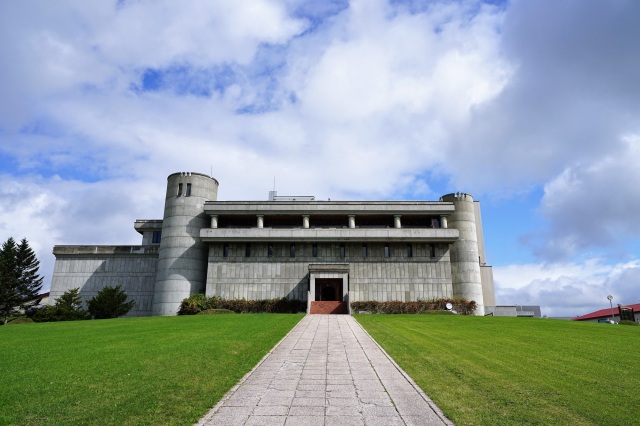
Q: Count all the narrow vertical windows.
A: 12